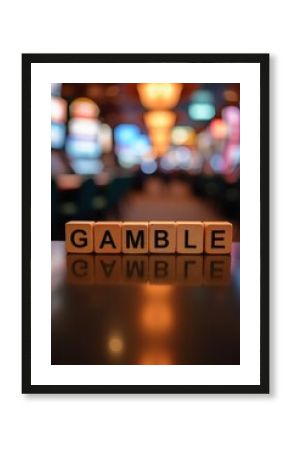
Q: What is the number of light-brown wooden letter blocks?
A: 6